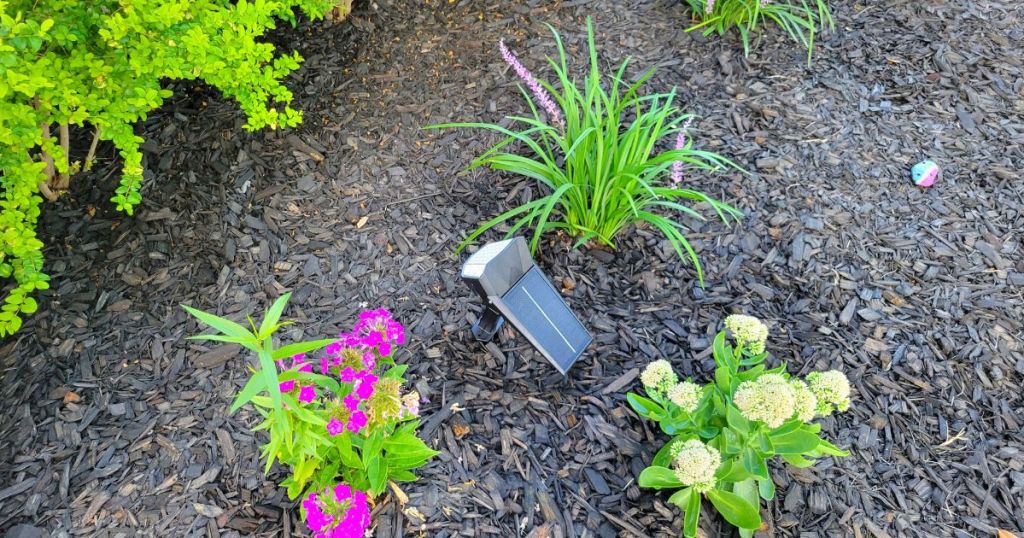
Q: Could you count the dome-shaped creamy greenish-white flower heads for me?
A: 7